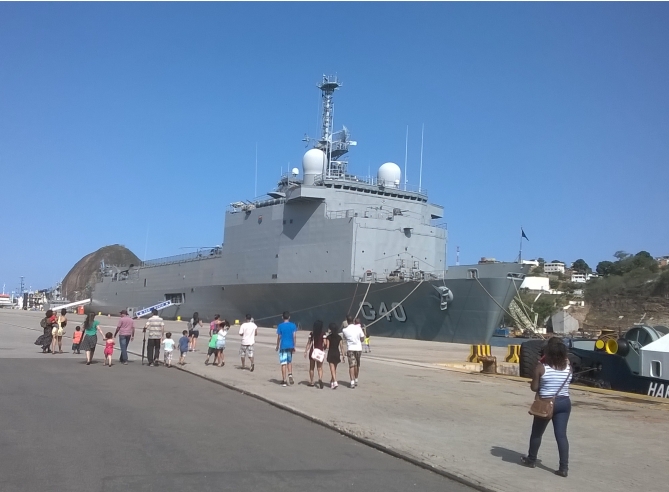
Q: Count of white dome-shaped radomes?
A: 2